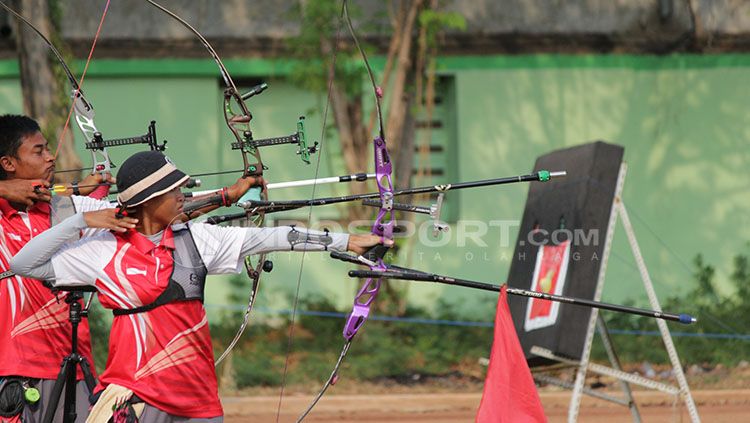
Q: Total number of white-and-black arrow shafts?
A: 1